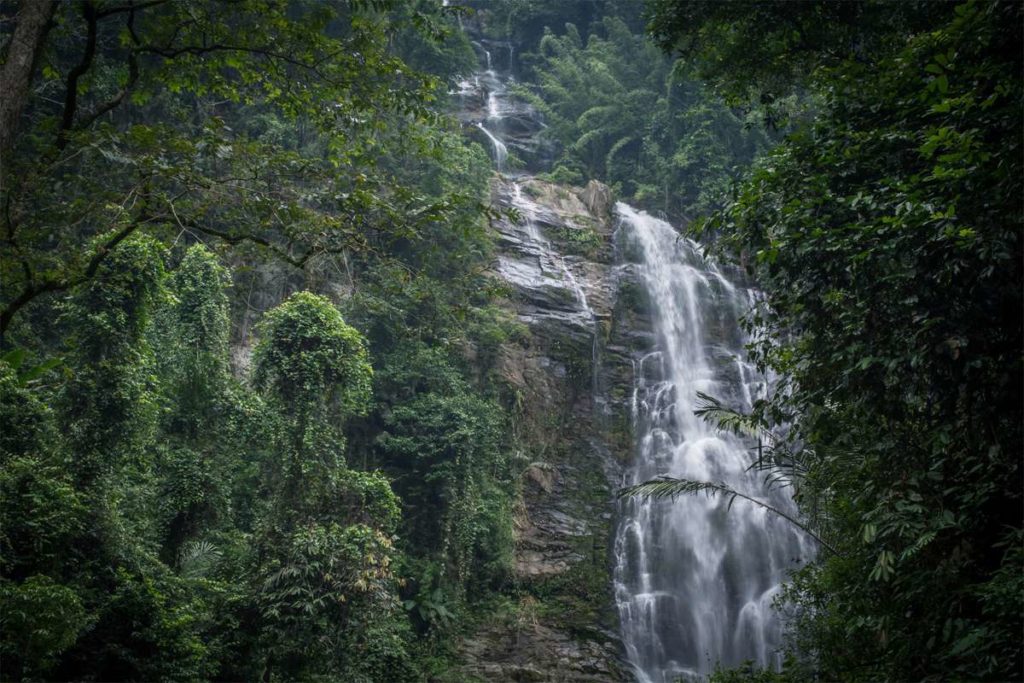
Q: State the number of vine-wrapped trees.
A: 3